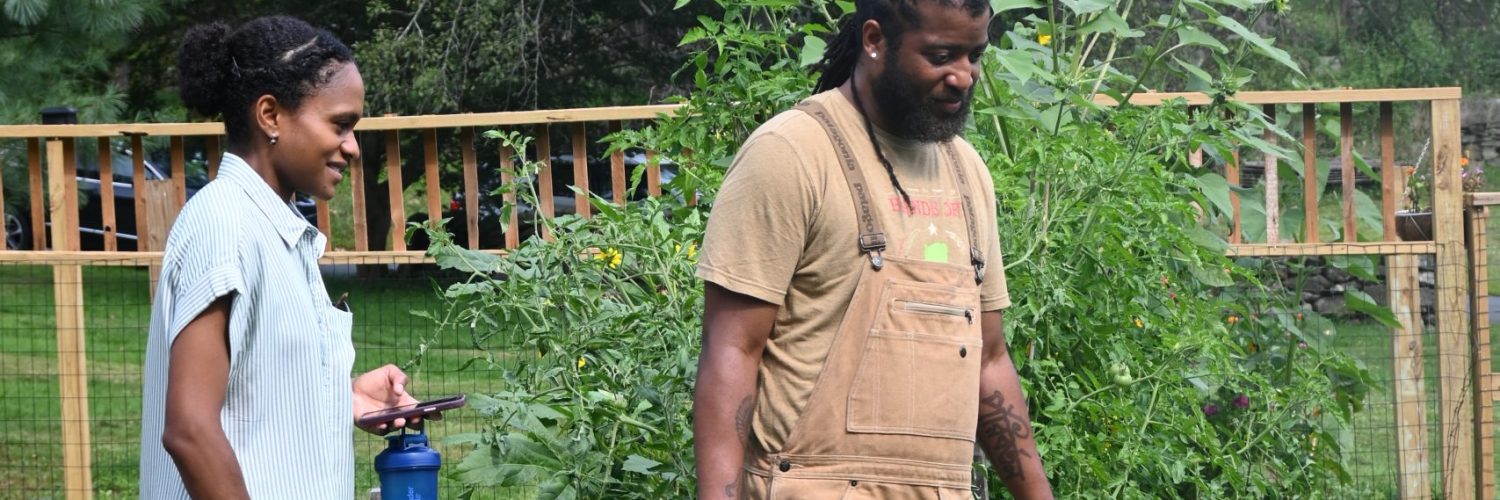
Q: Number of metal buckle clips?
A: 2